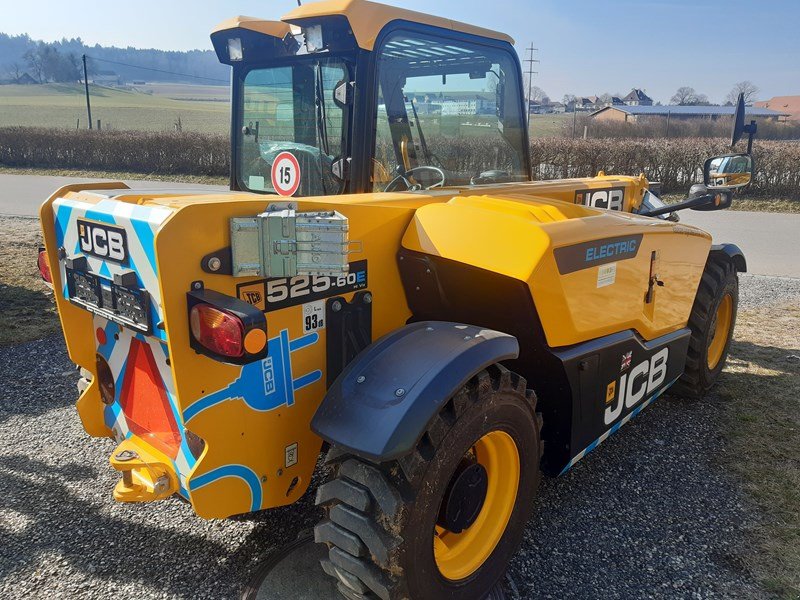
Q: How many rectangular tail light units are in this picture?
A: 2